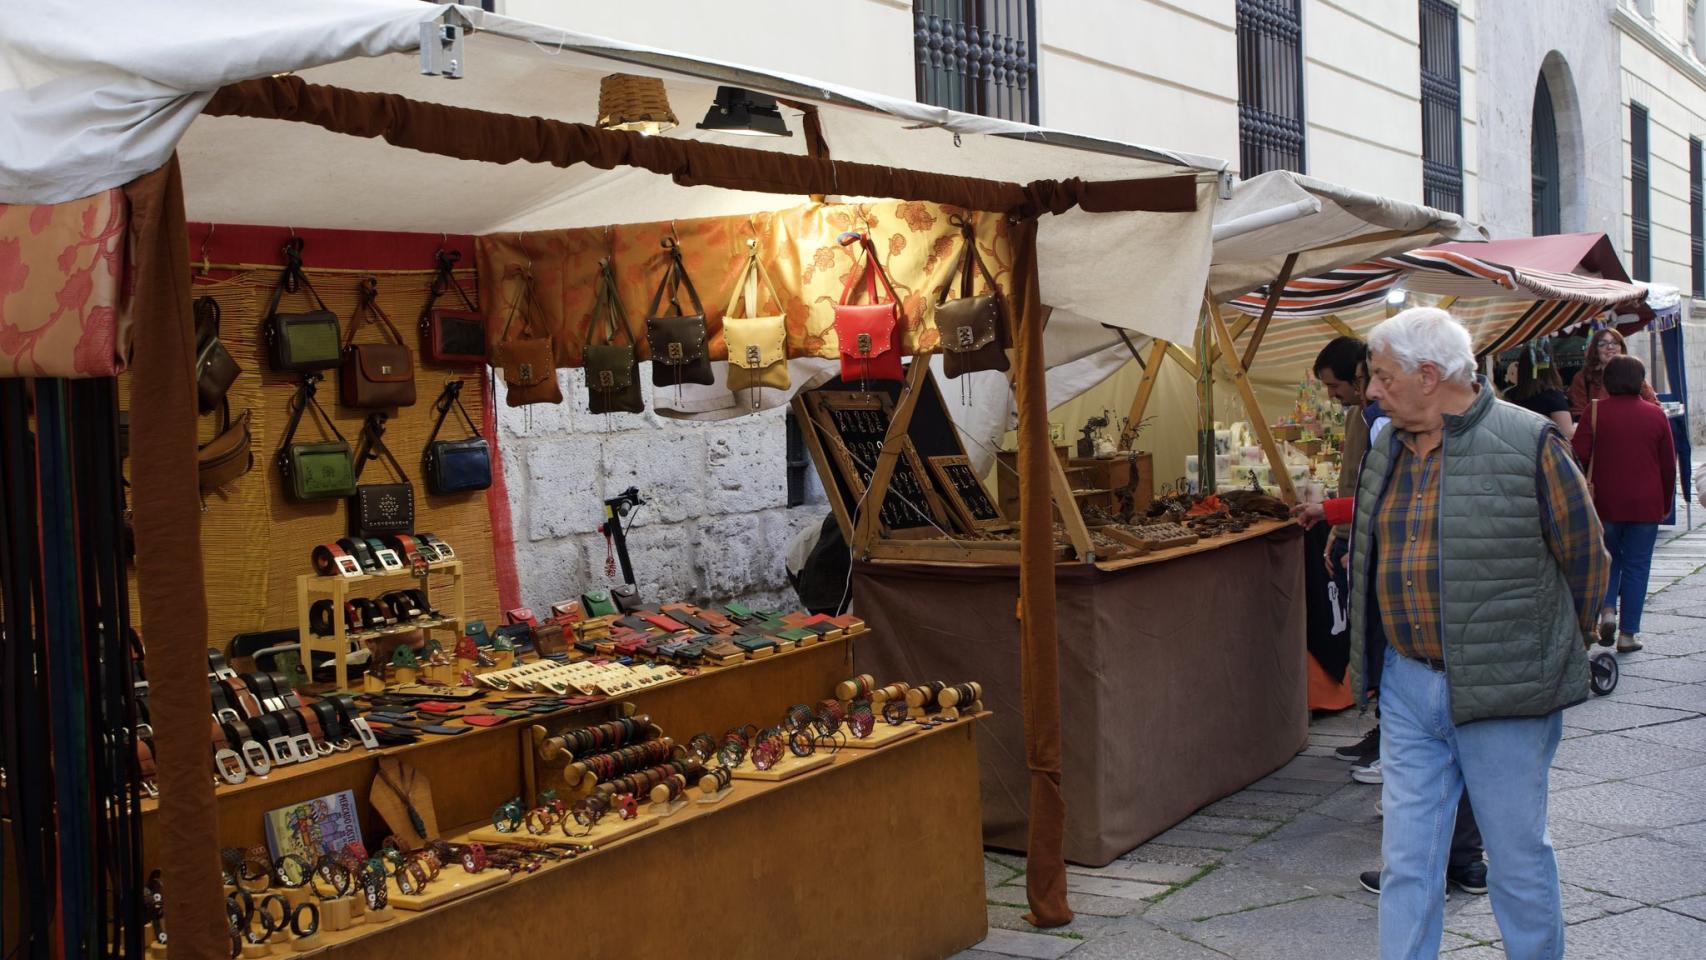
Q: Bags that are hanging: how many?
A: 14